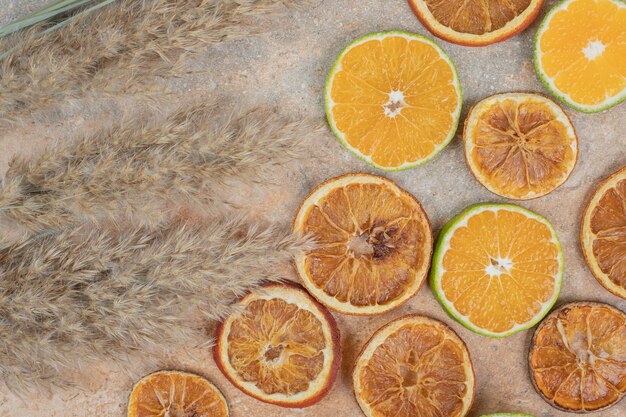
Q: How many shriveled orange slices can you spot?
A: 8